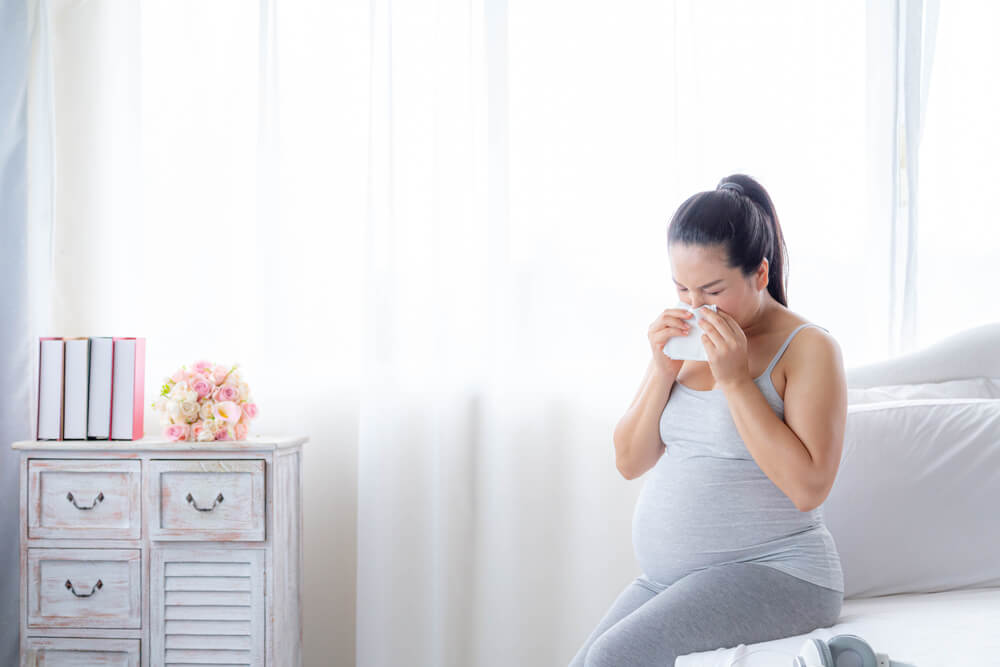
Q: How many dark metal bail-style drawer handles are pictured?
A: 3